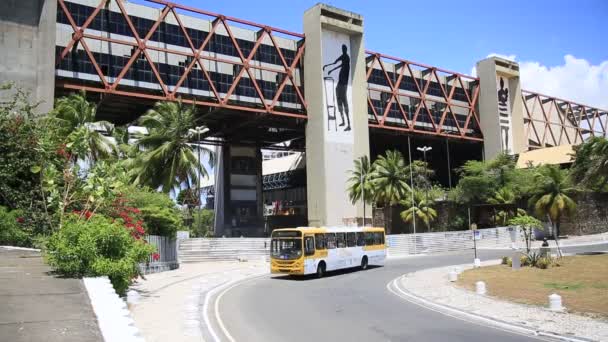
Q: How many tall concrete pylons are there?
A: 3